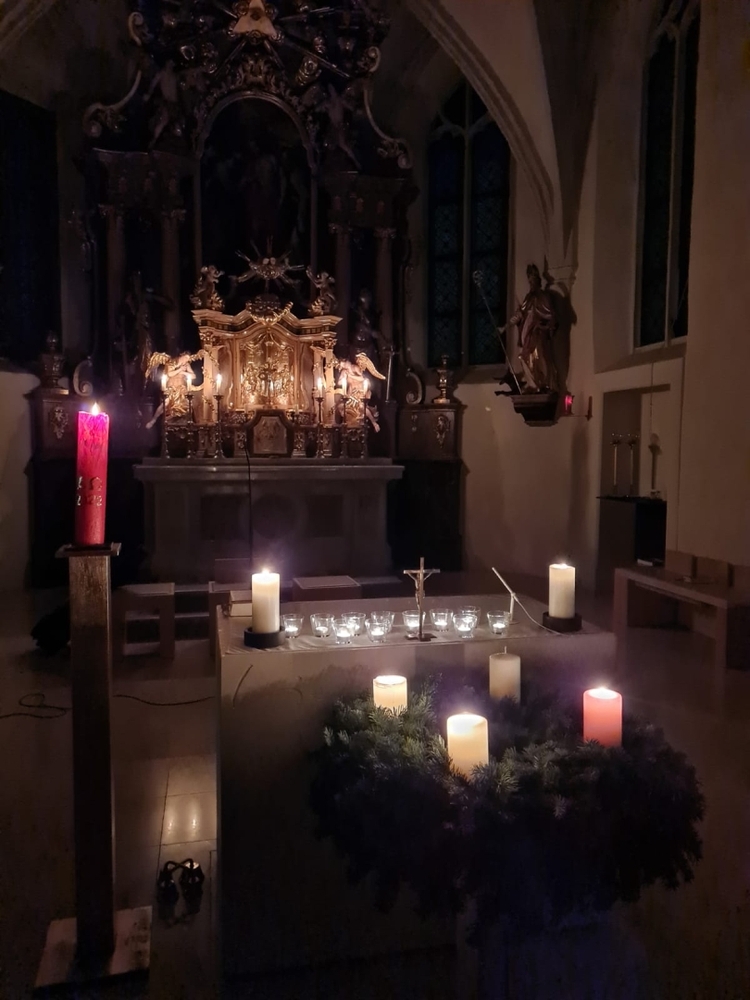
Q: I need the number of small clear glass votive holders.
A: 11